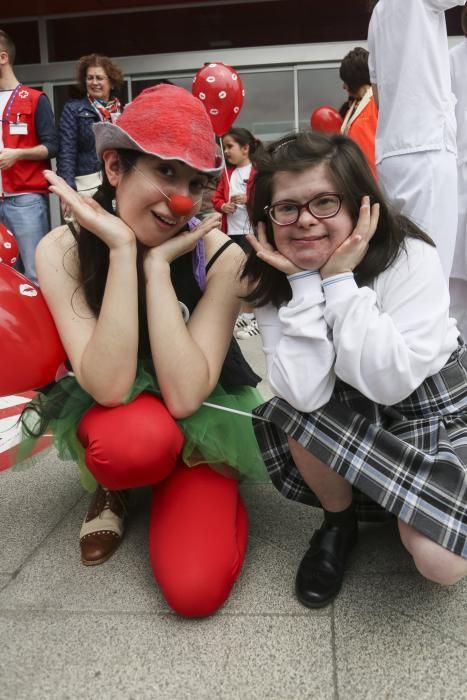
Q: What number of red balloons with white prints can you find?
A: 3